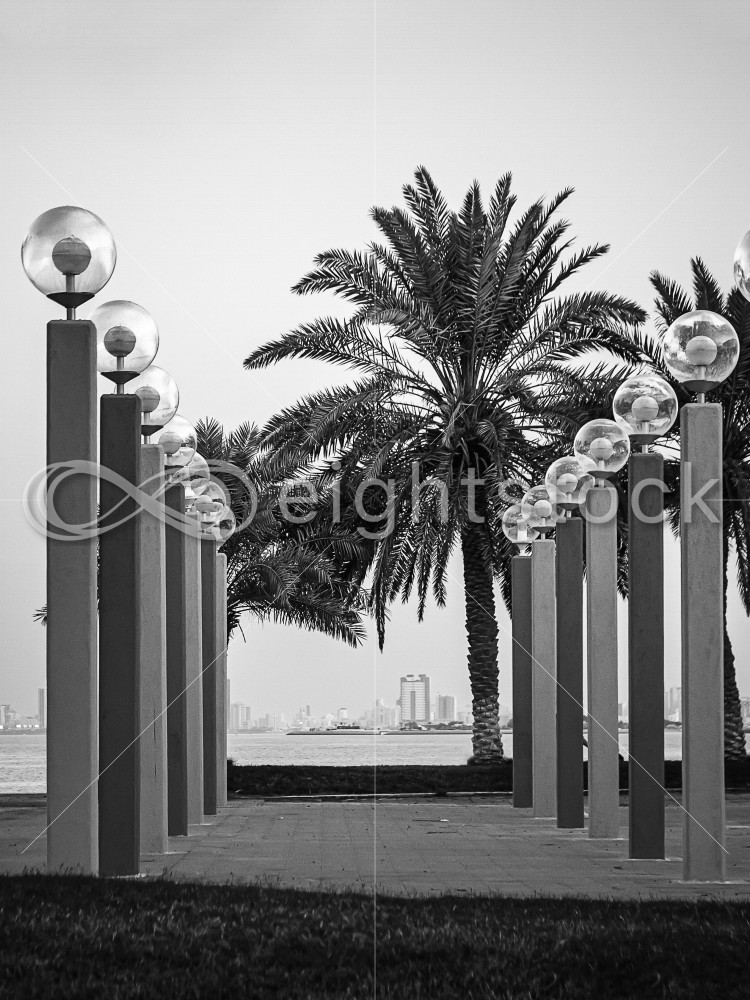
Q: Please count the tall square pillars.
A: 13